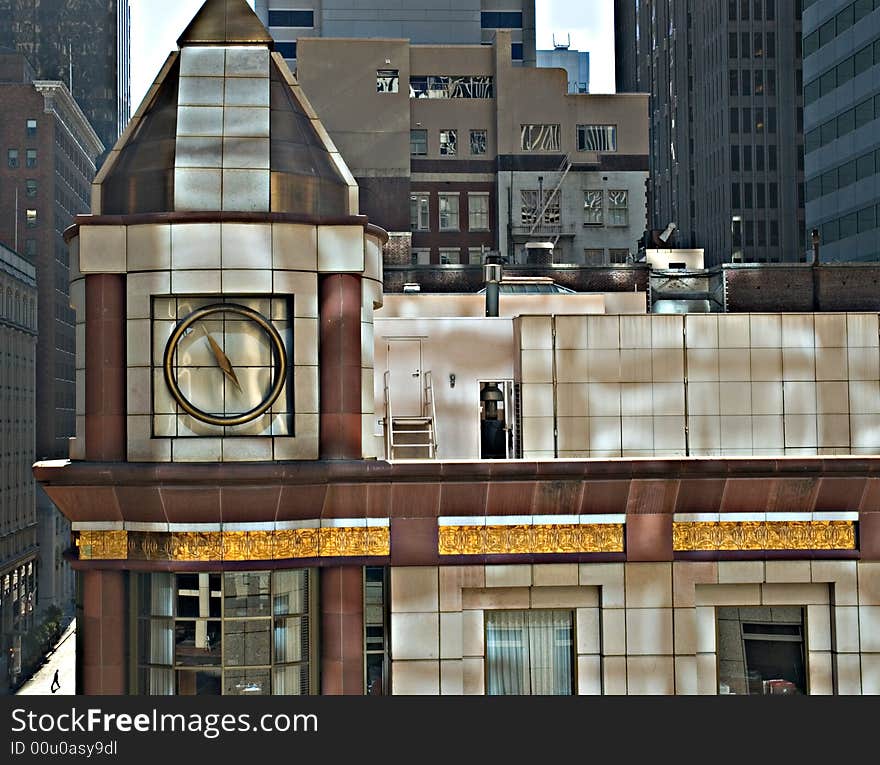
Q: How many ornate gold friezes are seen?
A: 3